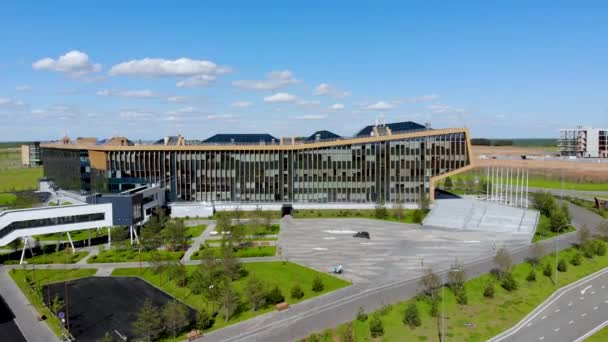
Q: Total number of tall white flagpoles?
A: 9